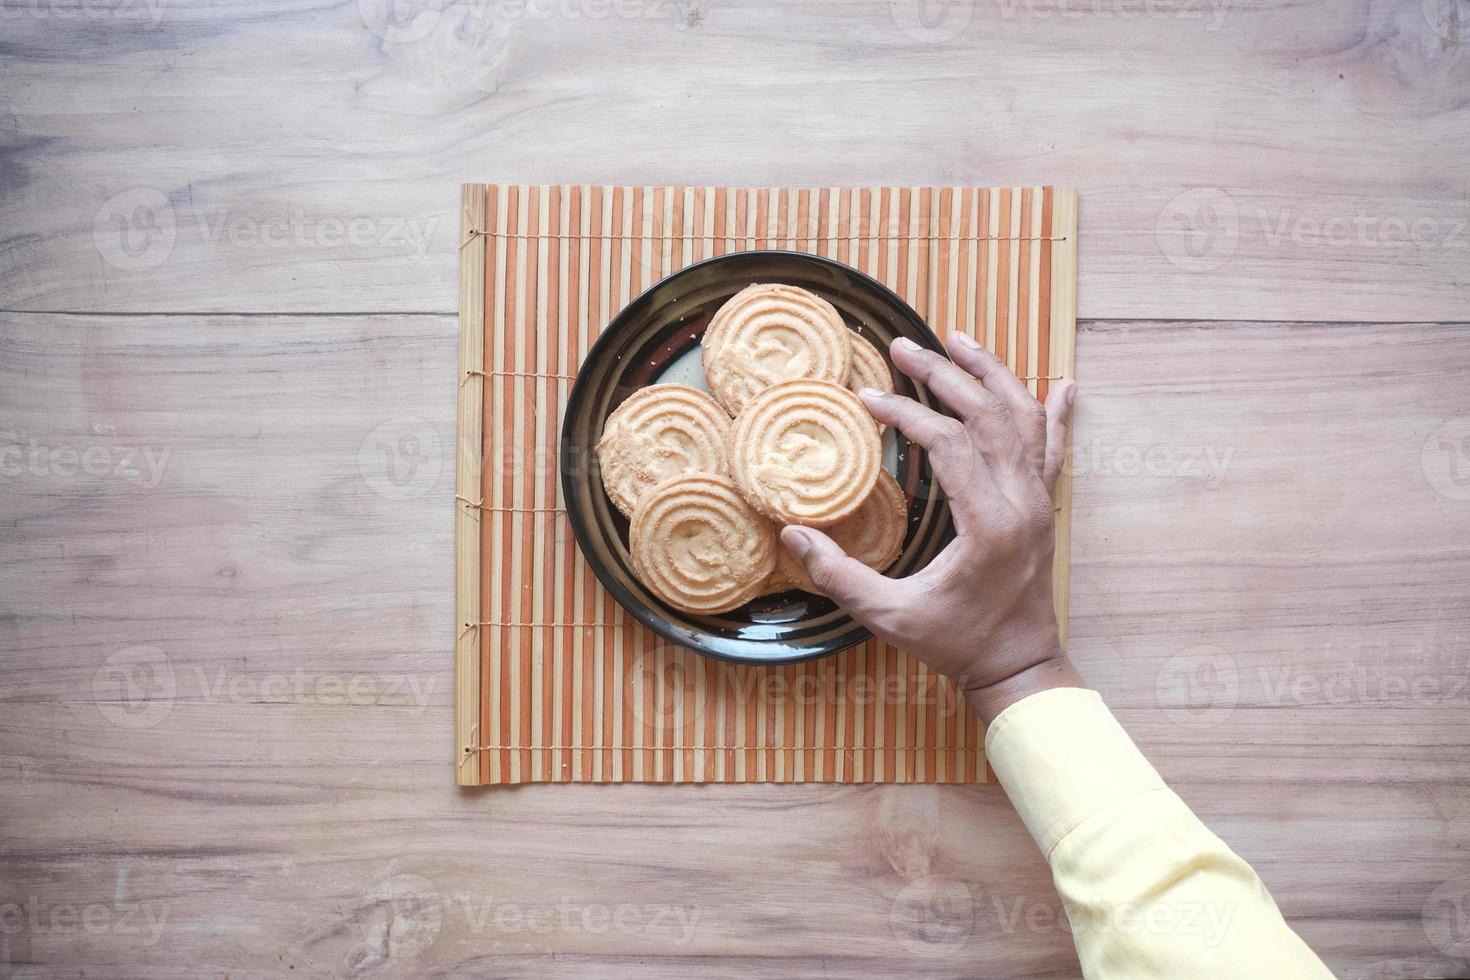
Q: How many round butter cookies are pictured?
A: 6